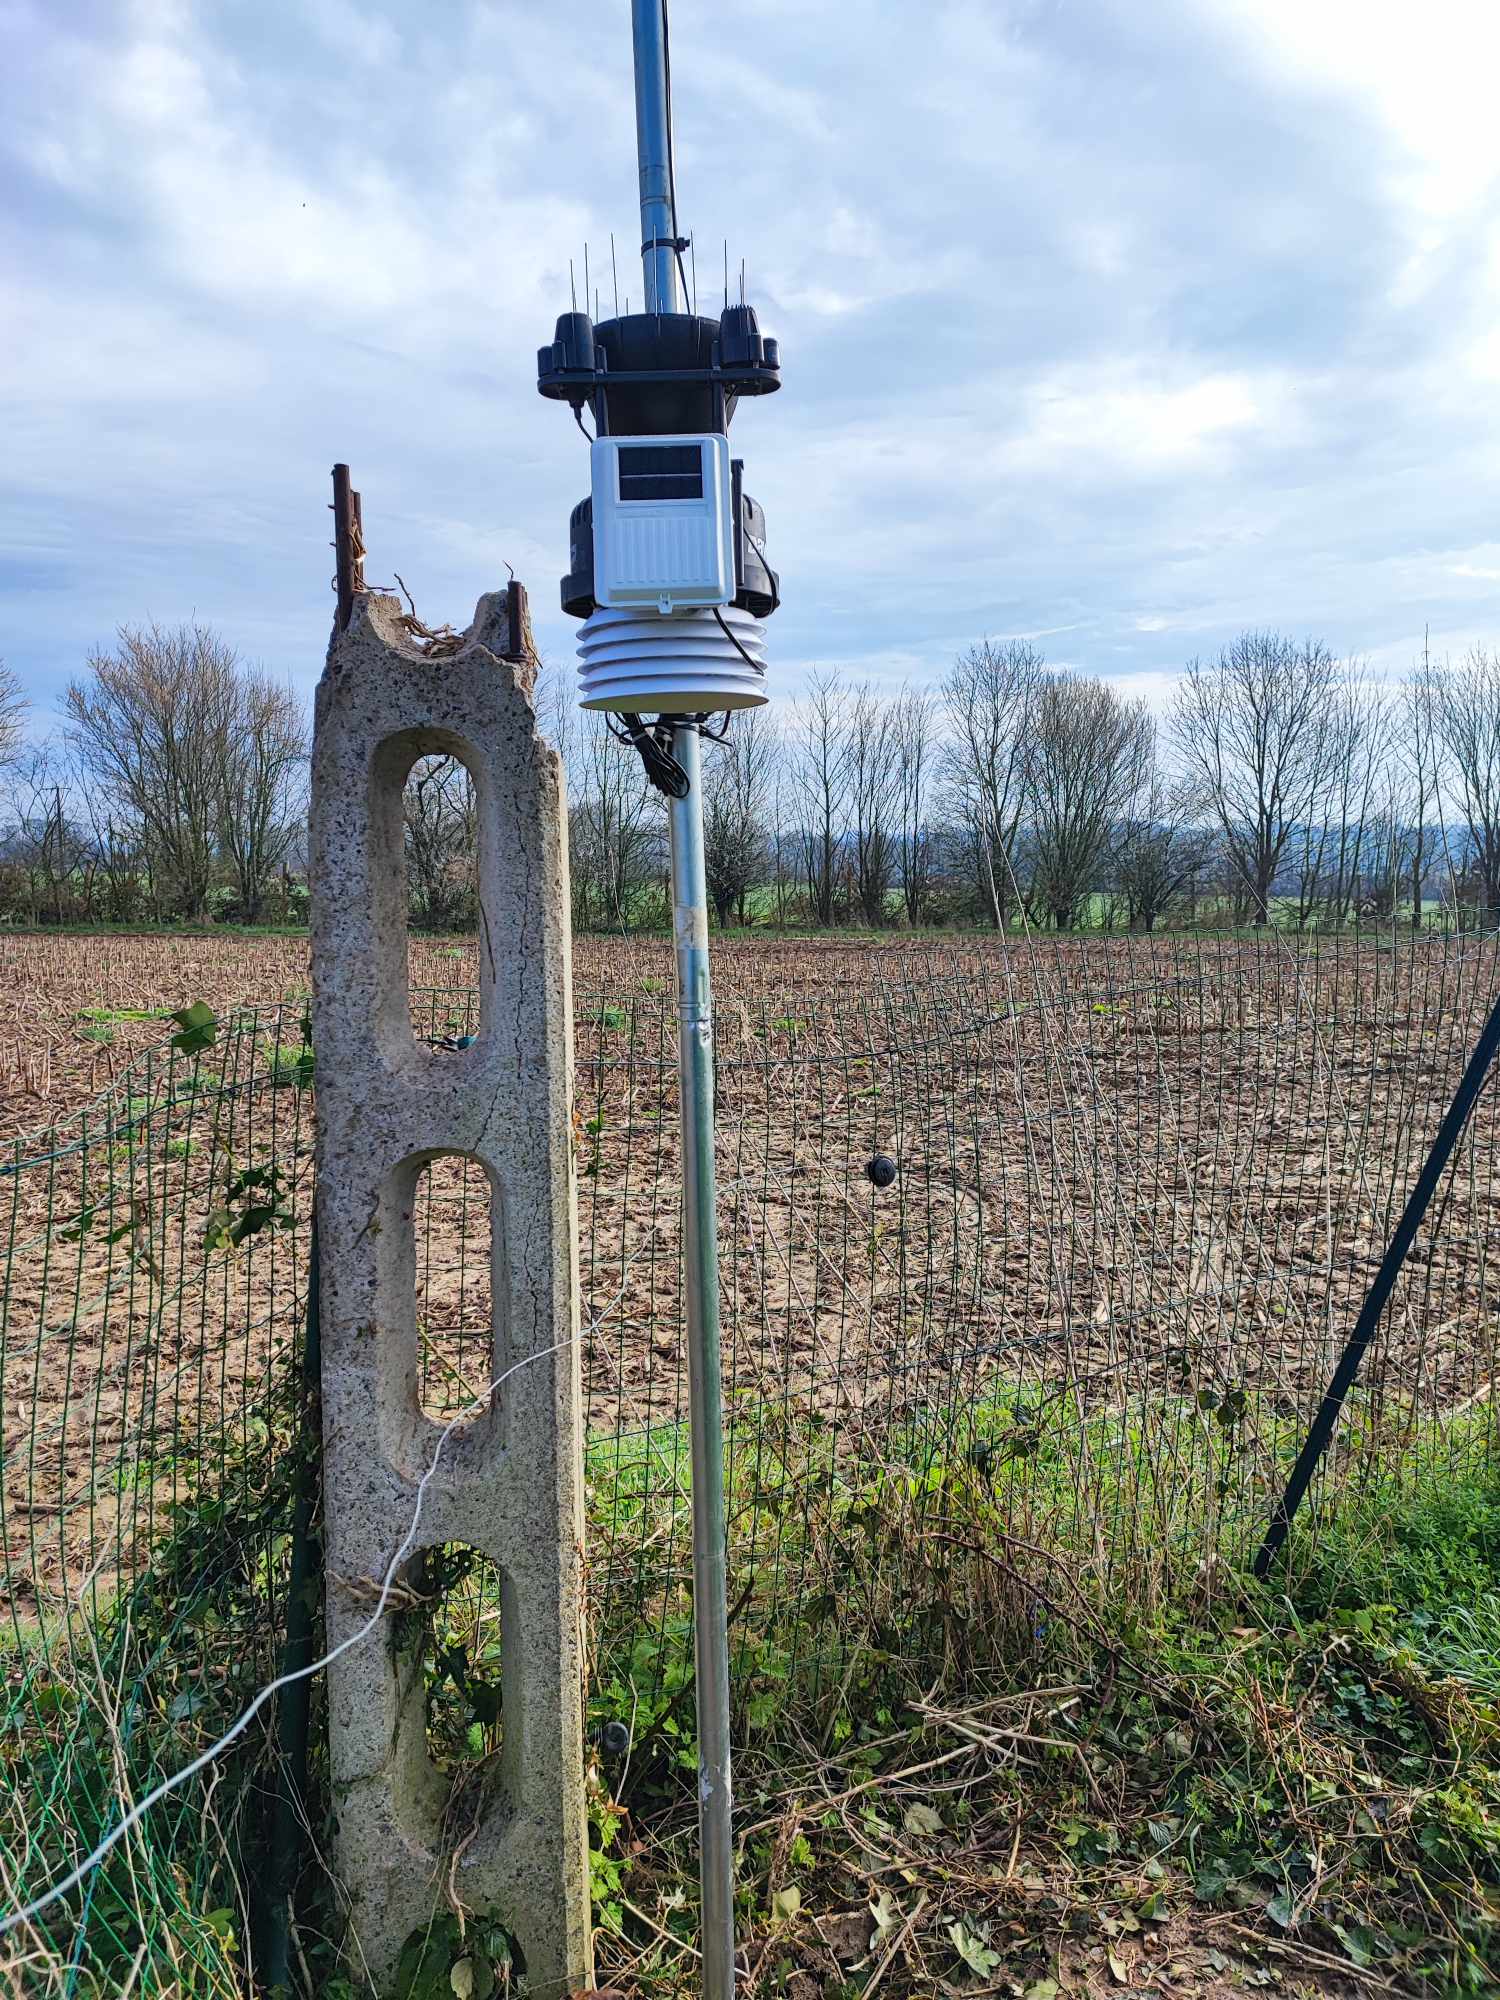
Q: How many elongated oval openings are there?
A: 3